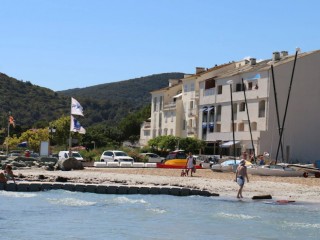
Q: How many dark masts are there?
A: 4